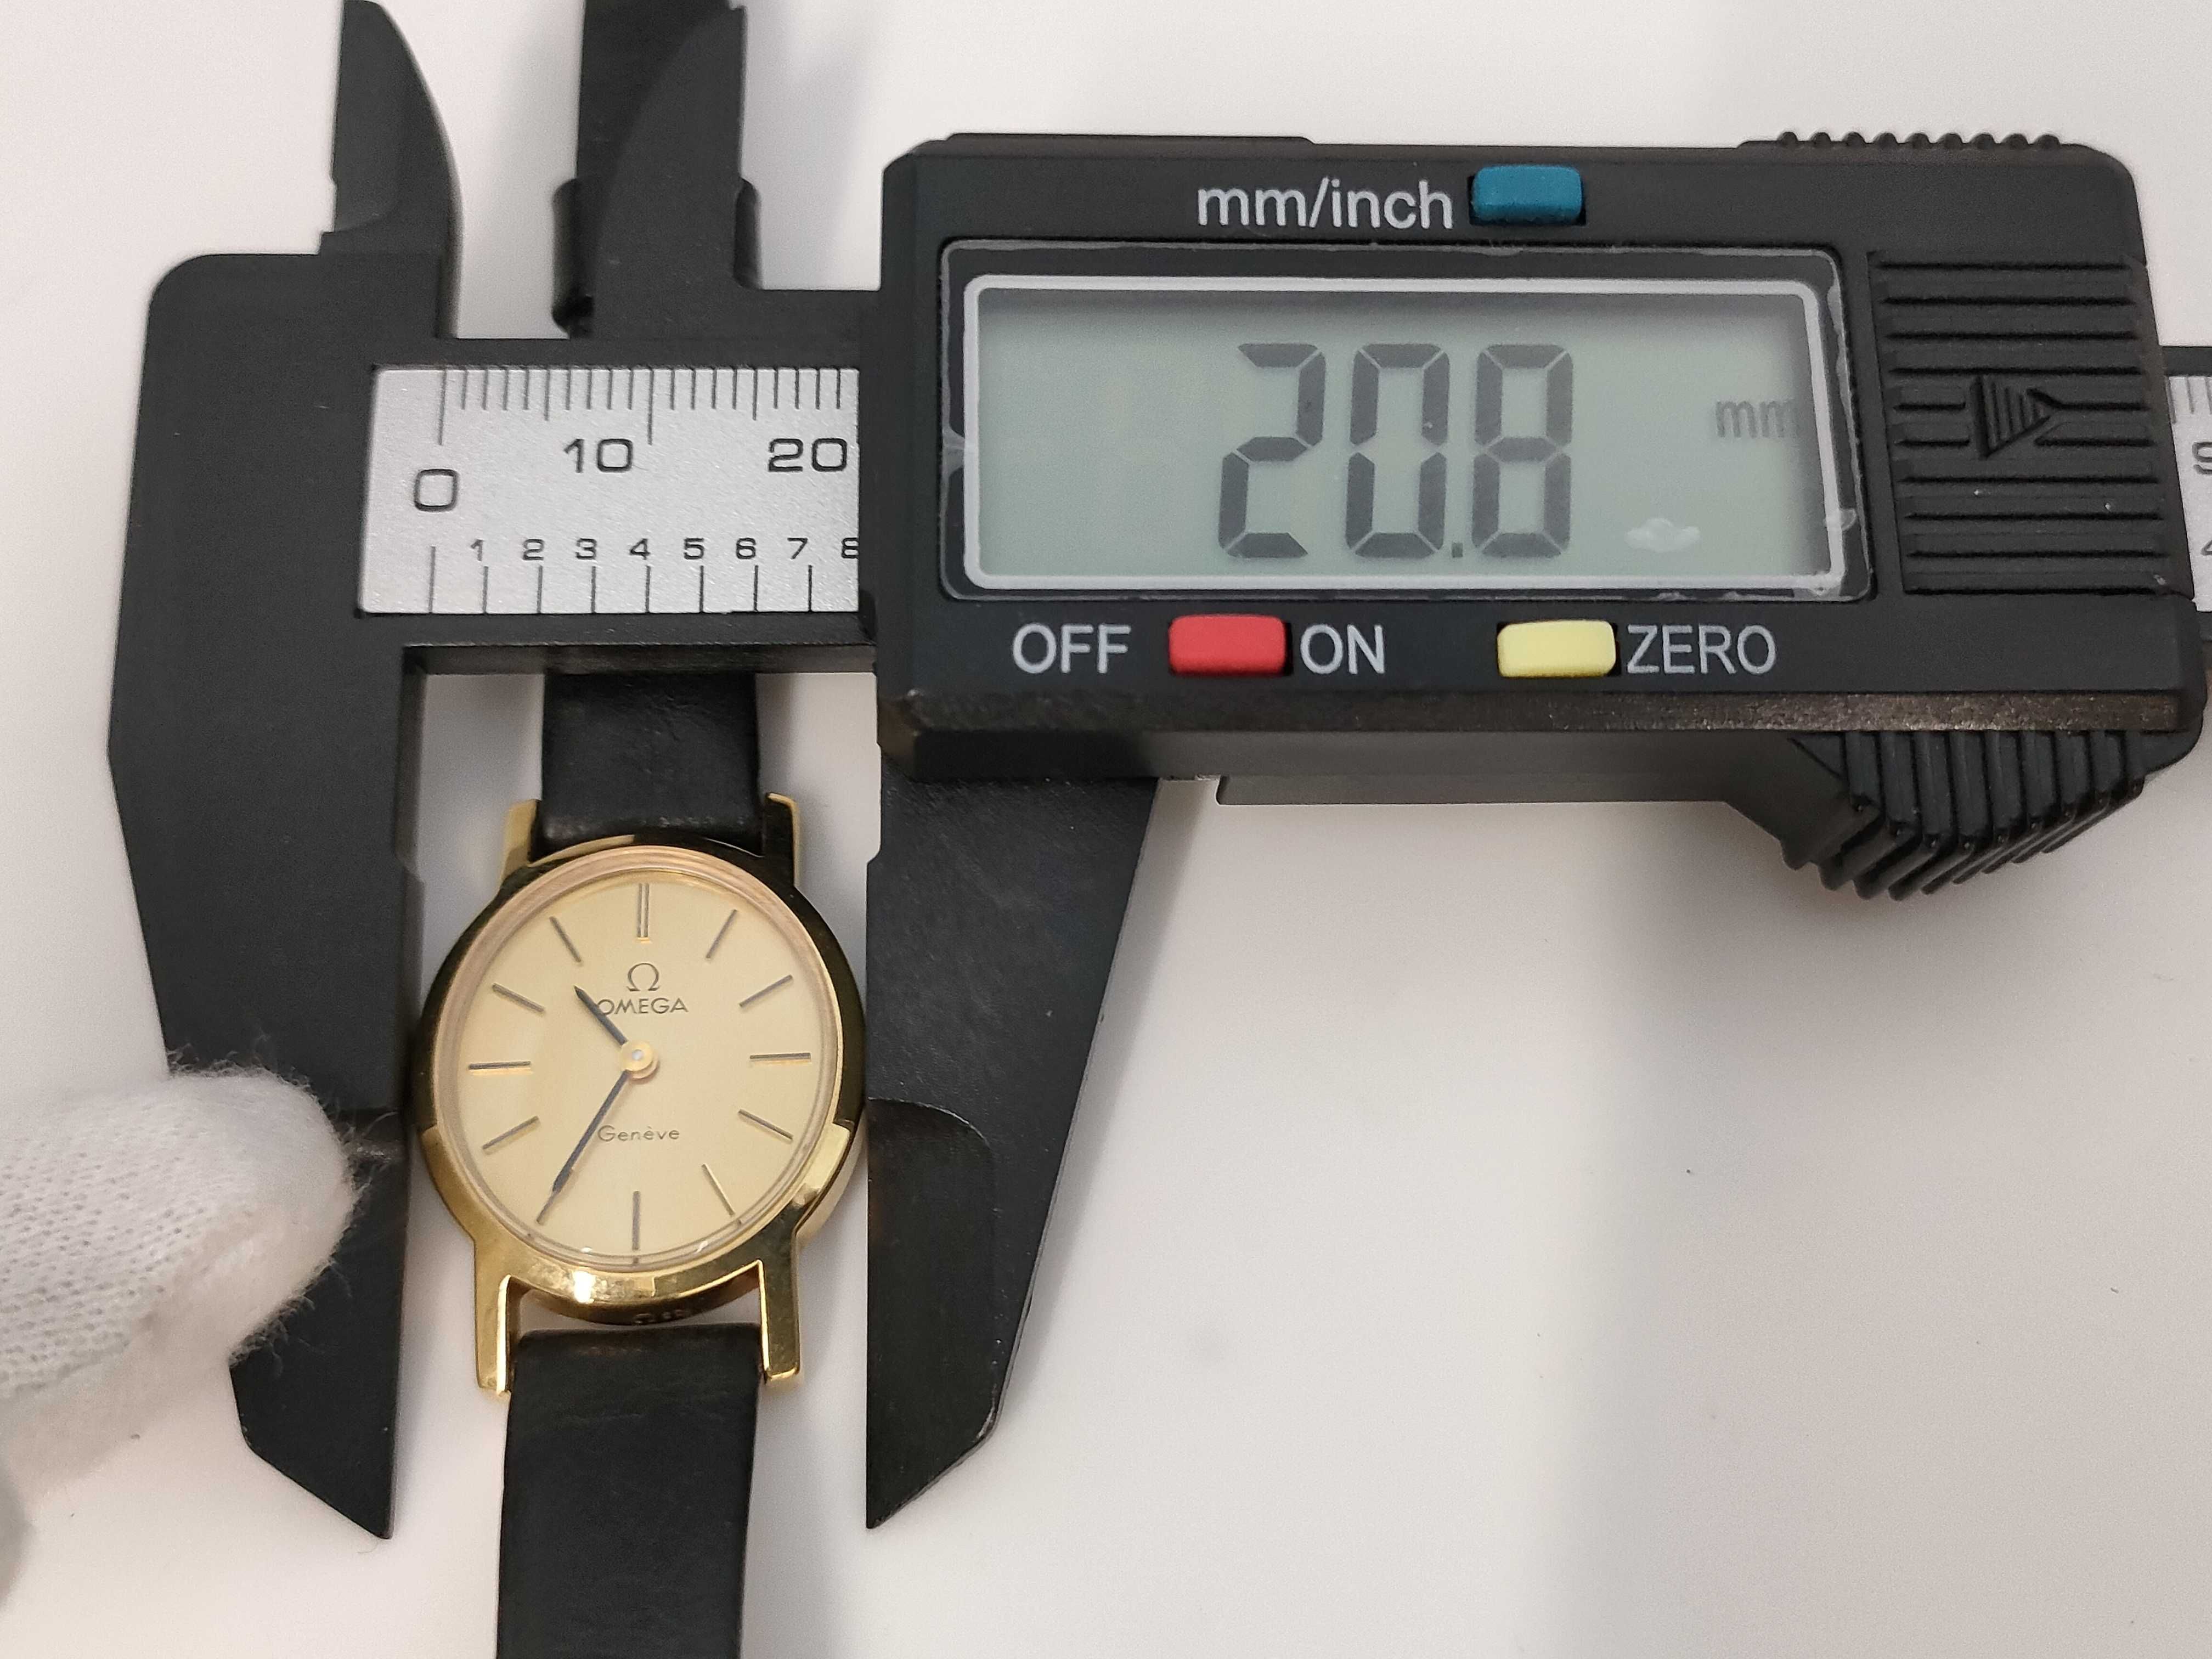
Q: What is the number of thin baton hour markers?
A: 12